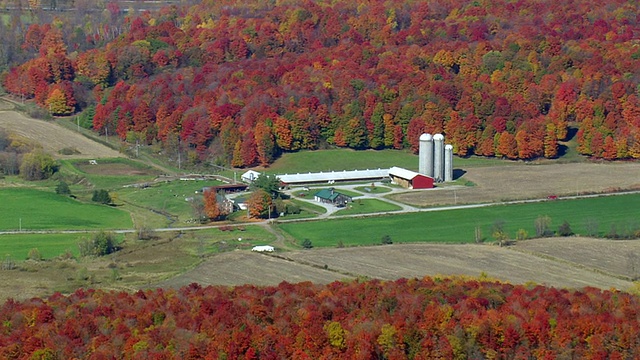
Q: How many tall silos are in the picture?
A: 3